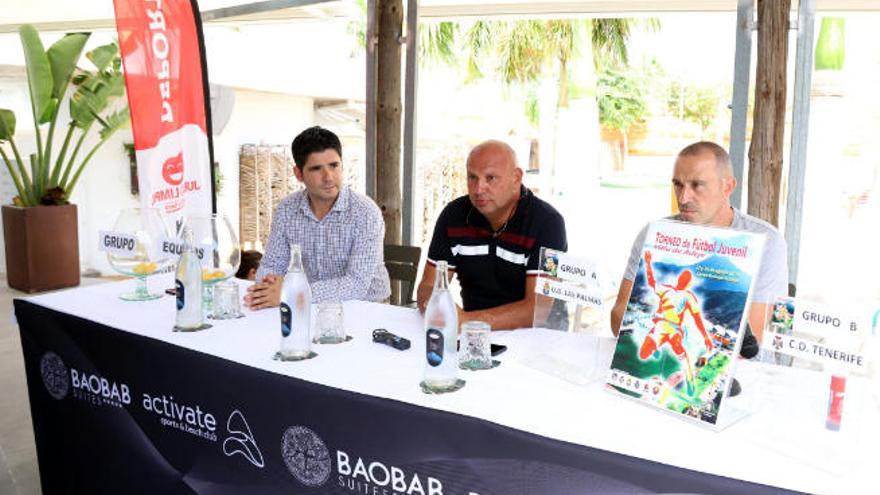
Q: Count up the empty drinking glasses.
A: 3